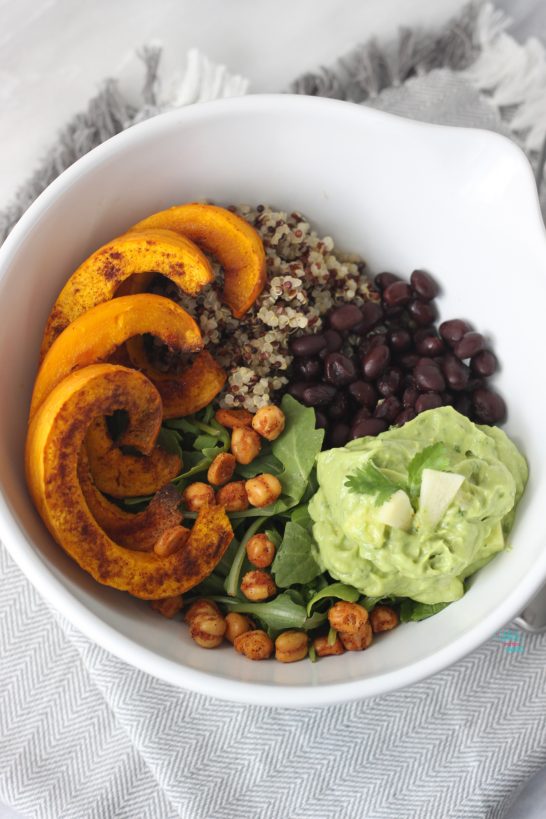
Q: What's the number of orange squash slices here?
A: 4